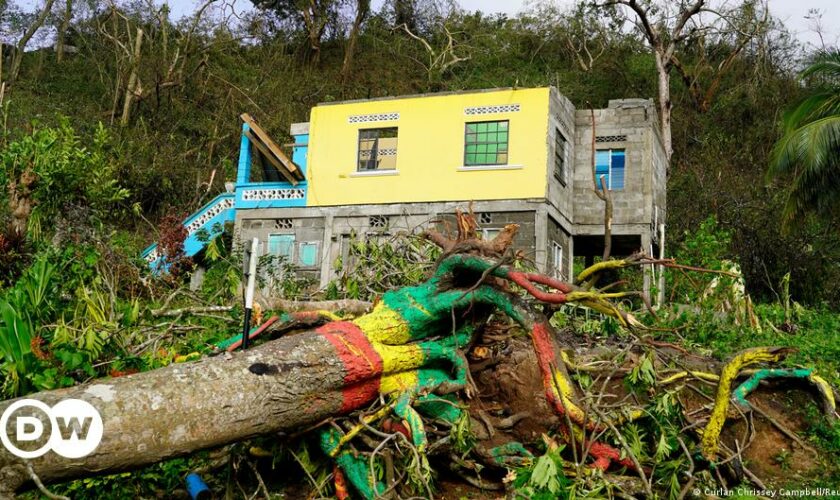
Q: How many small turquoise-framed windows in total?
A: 2